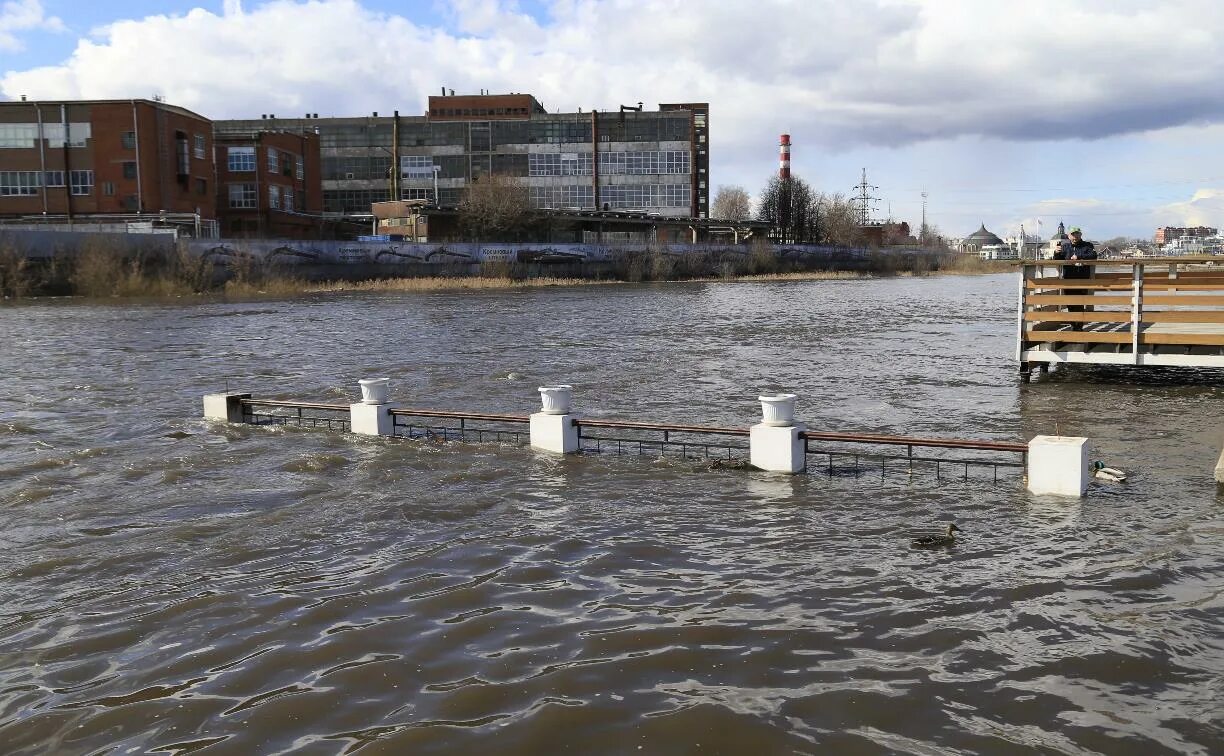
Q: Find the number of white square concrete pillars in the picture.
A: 5